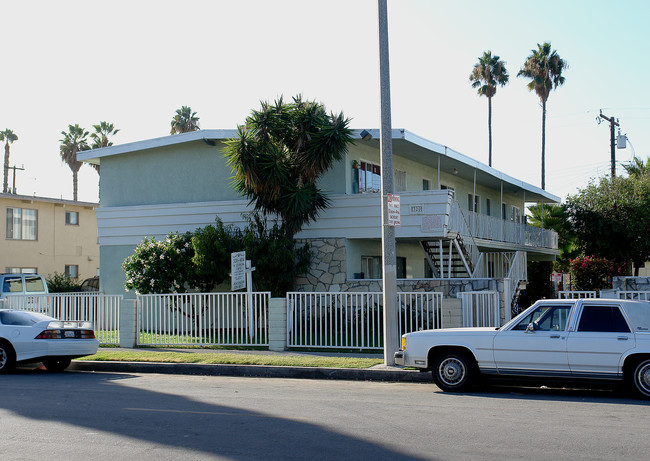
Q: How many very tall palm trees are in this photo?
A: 2